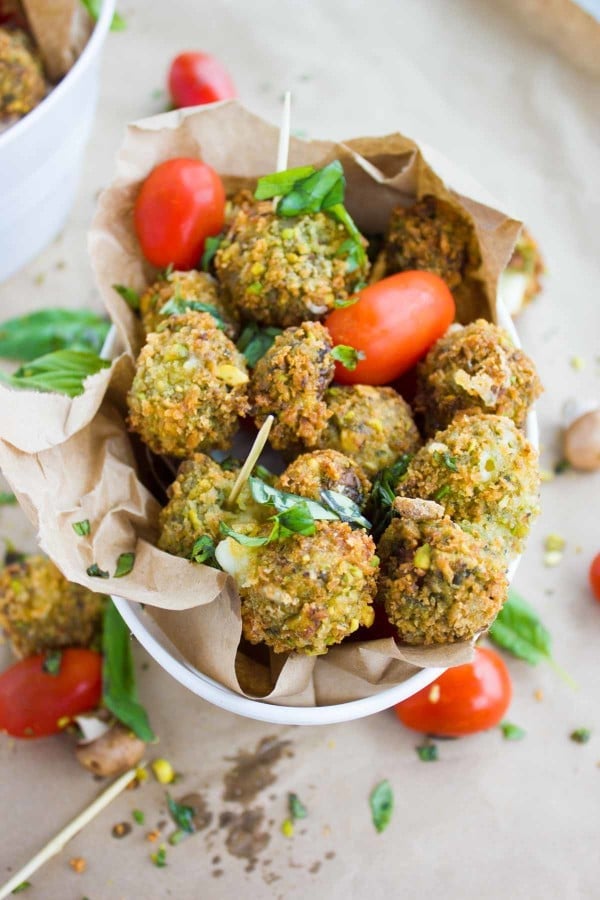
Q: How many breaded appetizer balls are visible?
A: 15